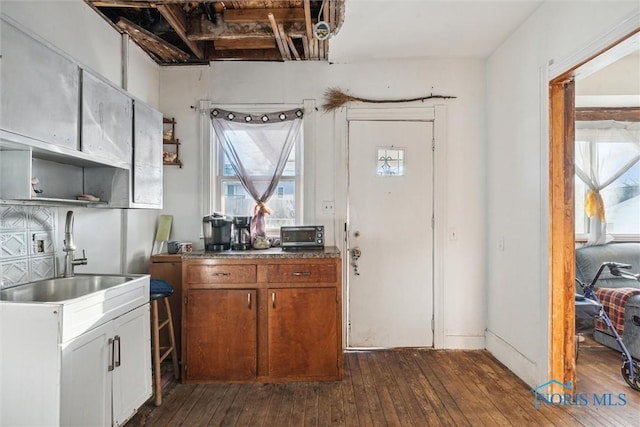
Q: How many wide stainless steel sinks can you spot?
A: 1